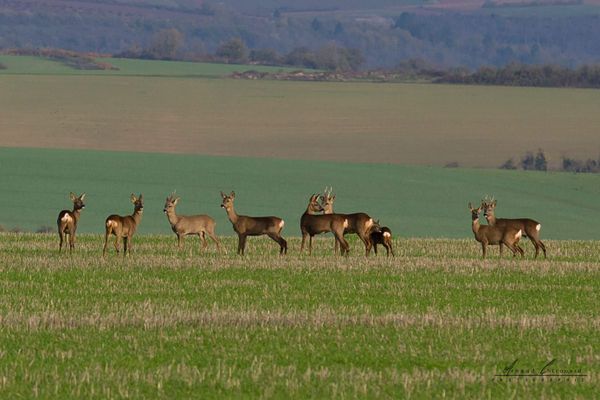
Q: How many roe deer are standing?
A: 9